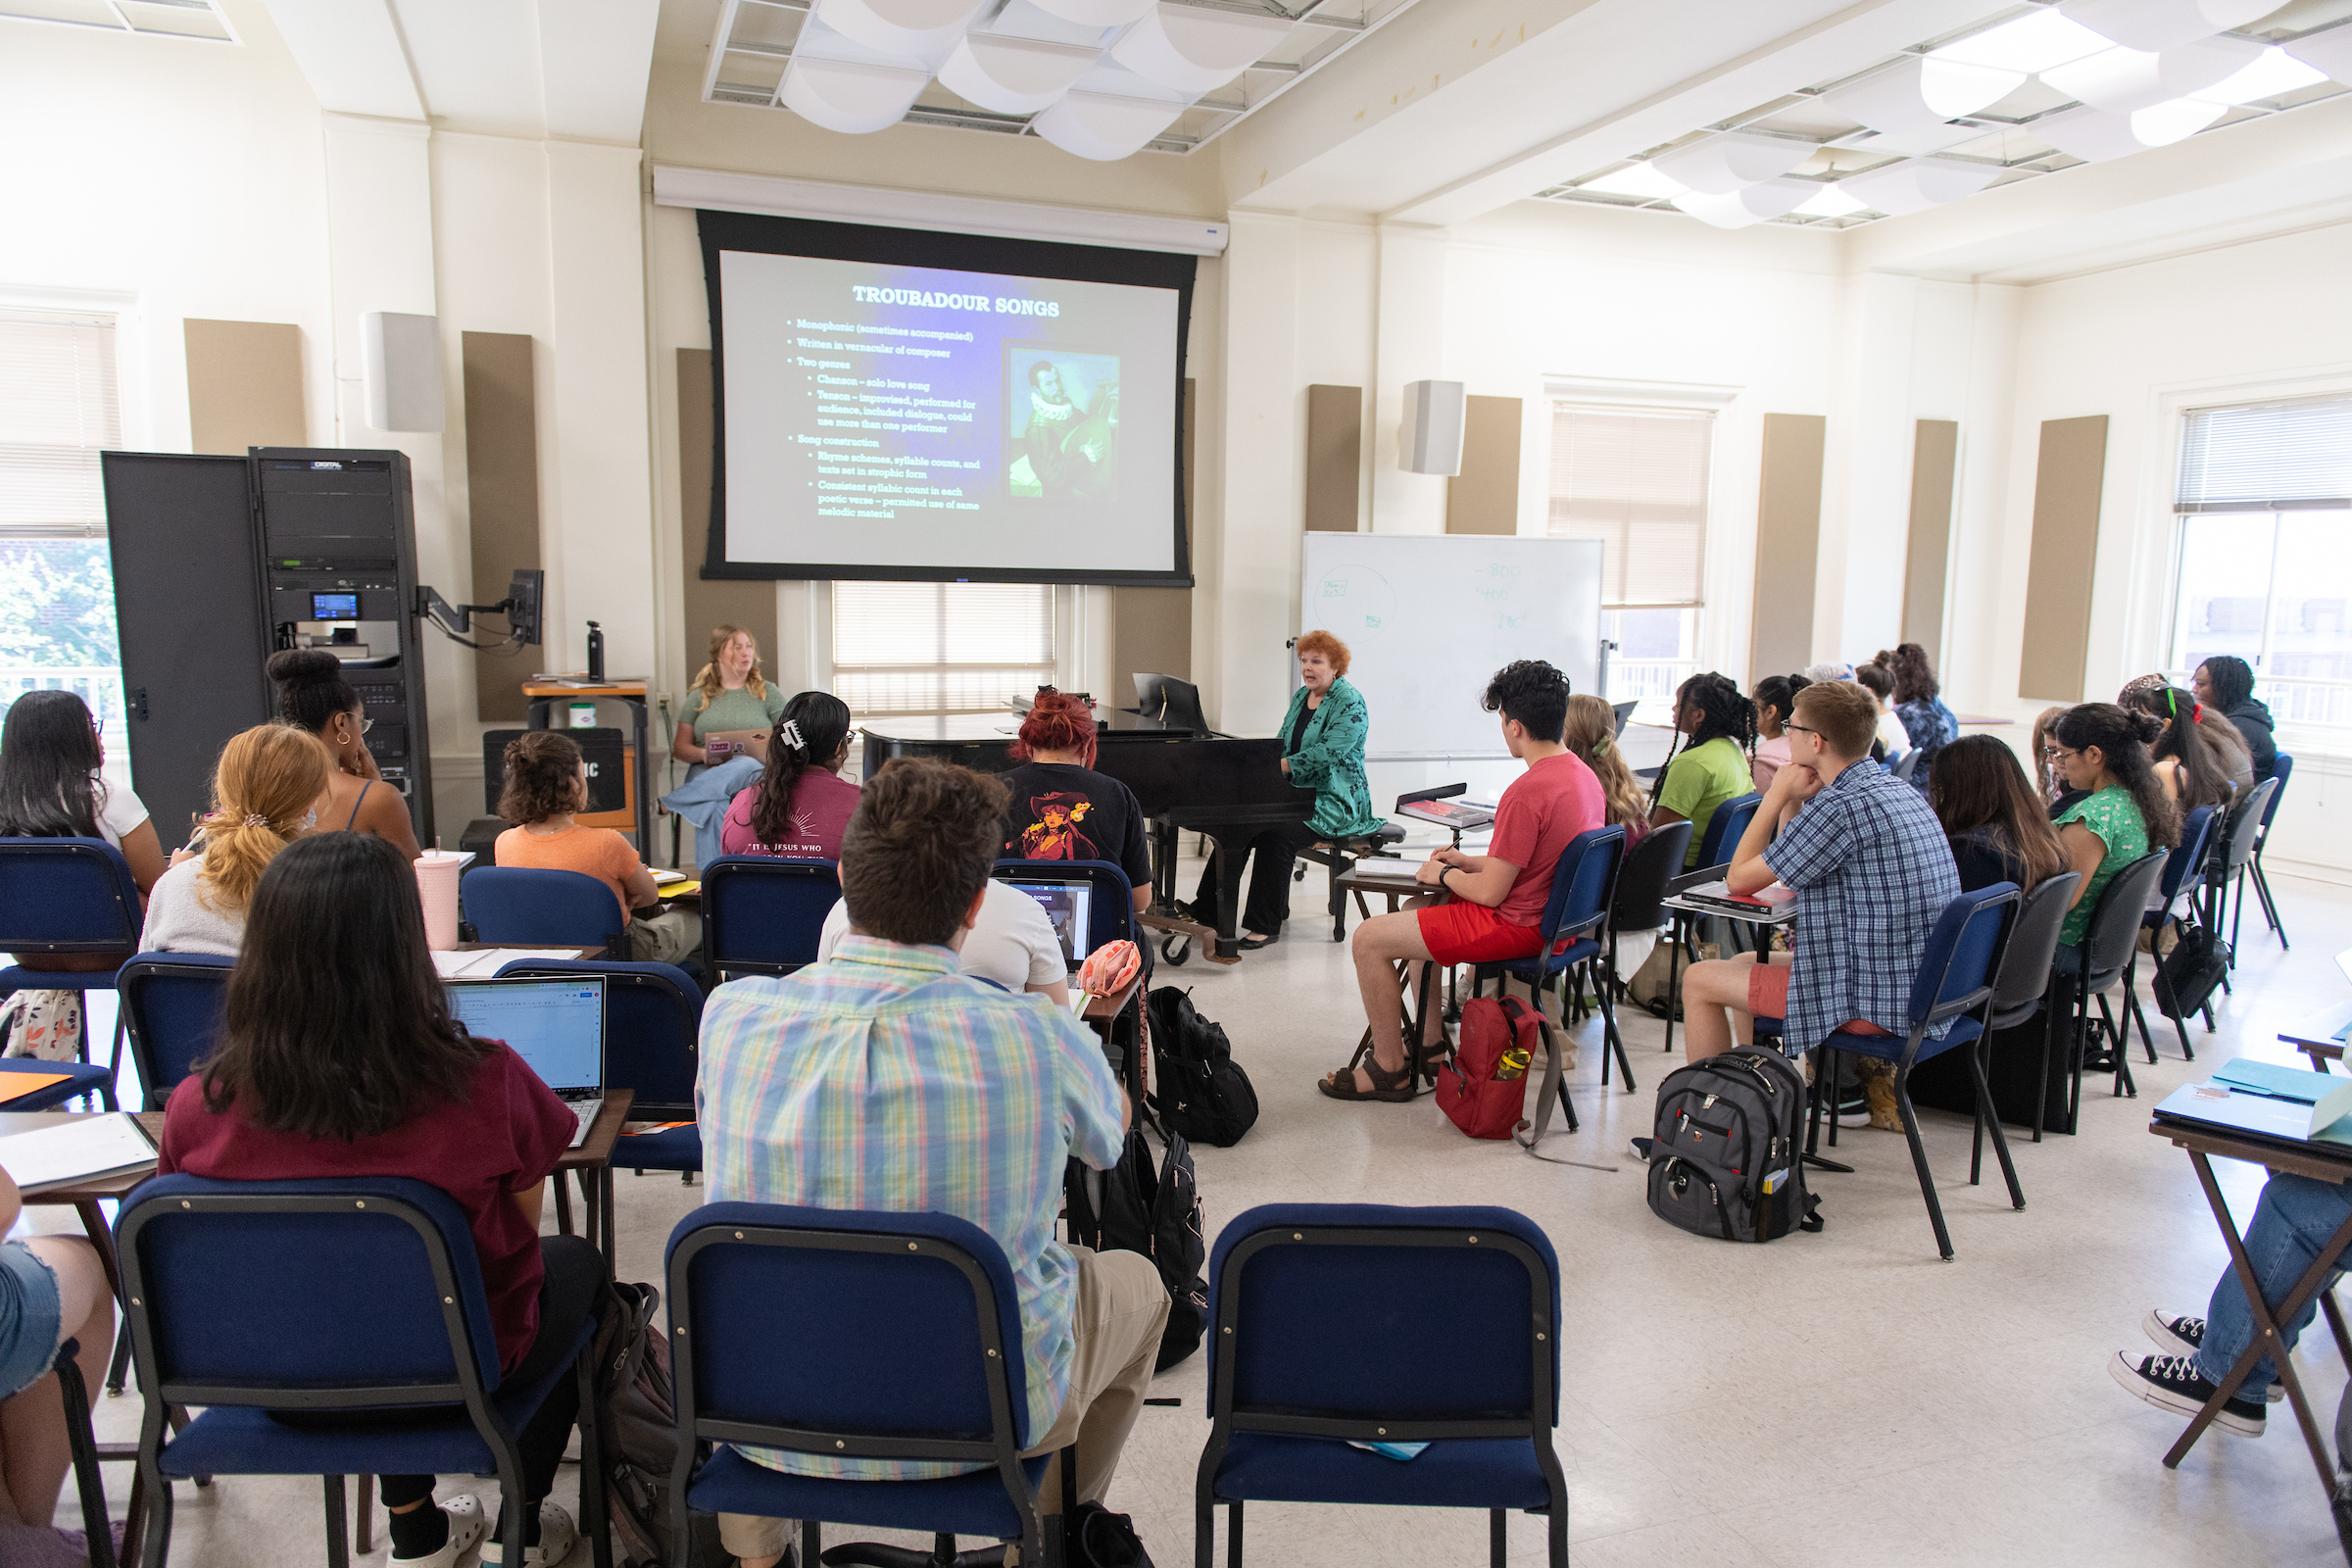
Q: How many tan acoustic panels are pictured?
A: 9